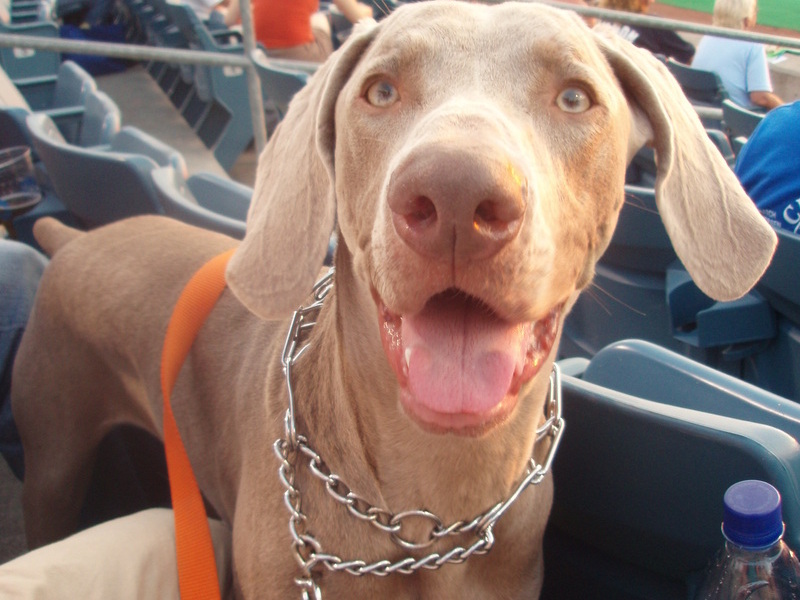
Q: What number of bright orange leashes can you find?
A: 1